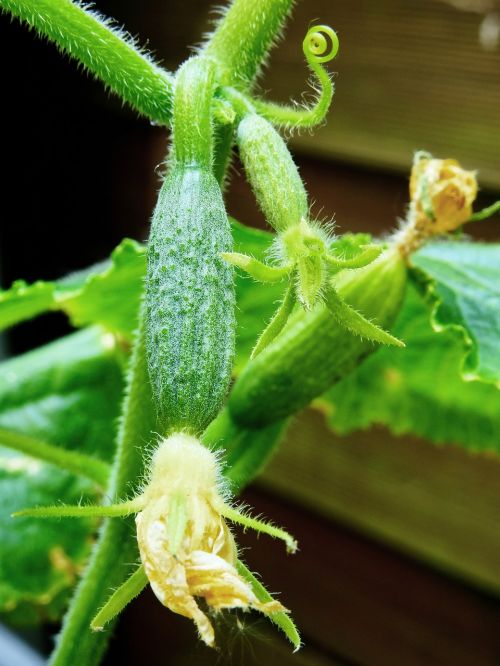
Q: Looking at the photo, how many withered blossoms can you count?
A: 2